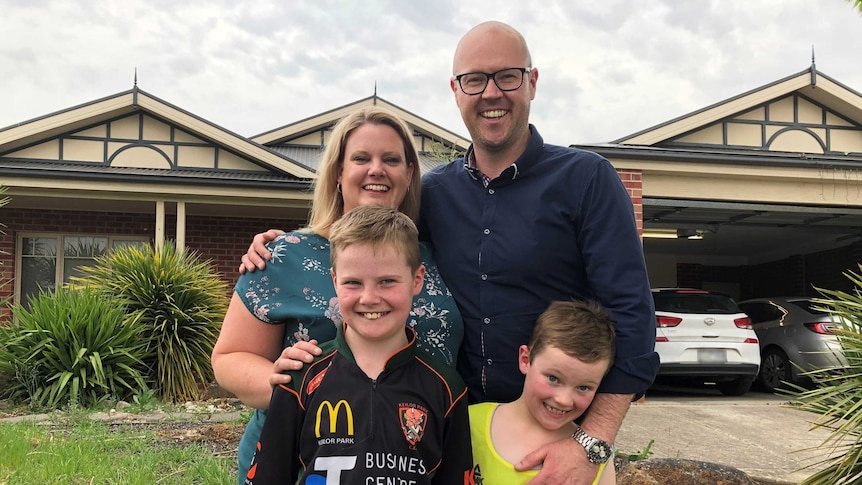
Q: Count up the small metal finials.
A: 3